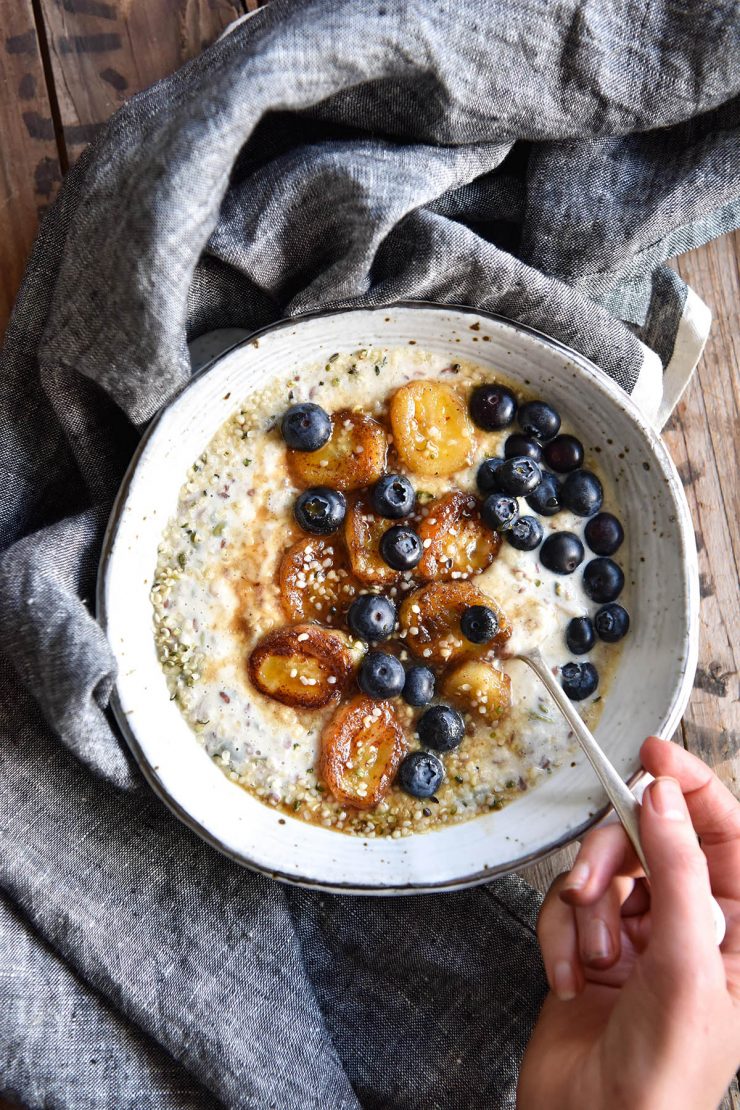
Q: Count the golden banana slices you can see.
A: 9